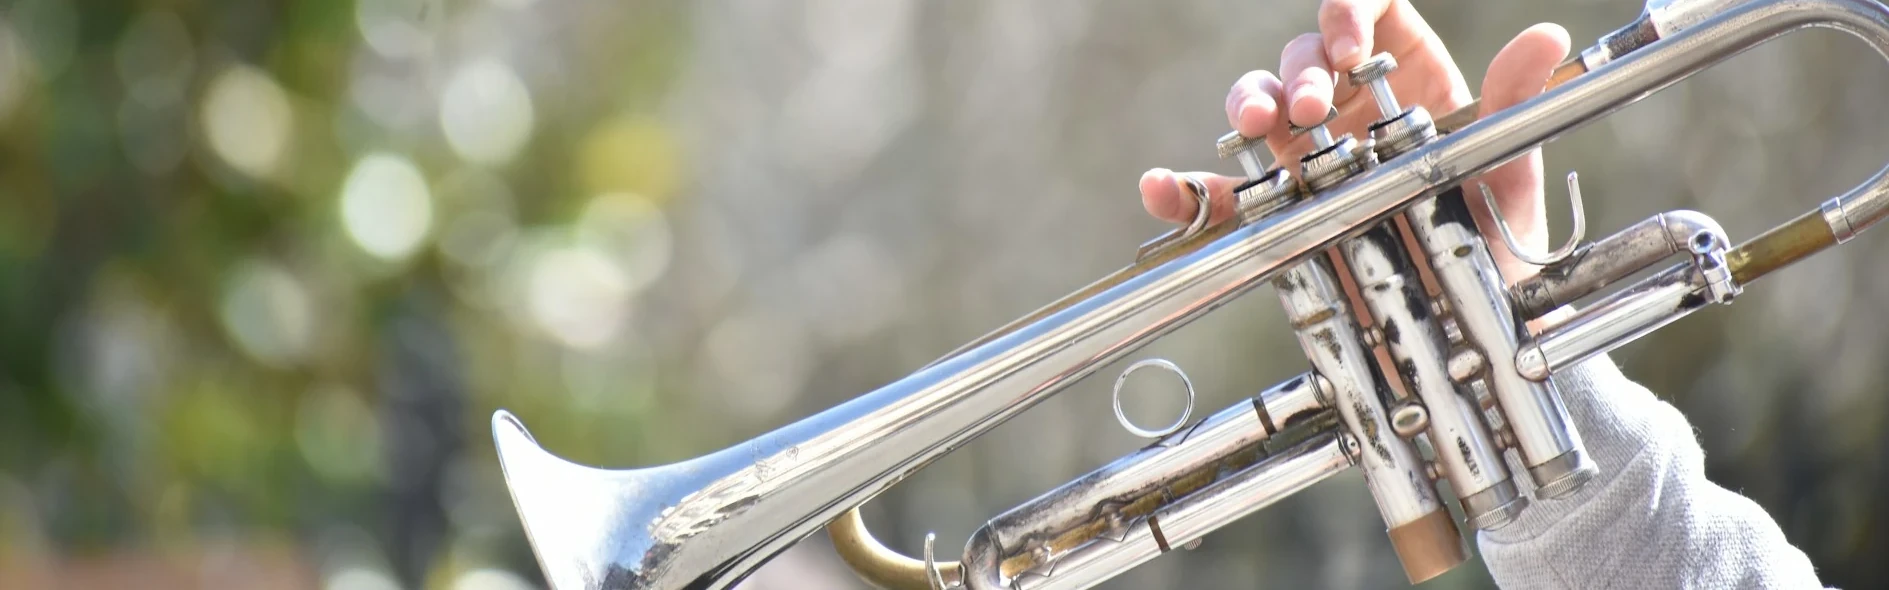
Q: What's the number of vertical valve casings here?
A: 3